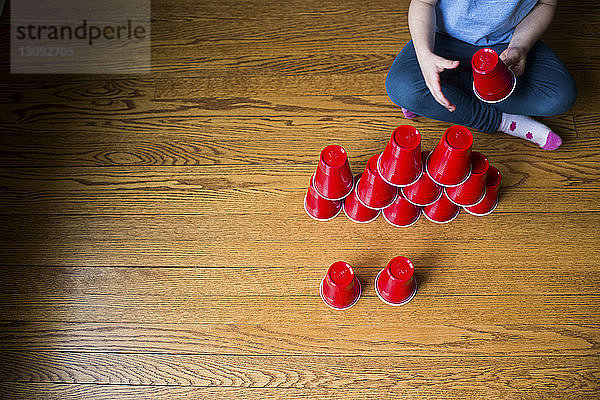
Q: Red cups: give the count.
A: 14